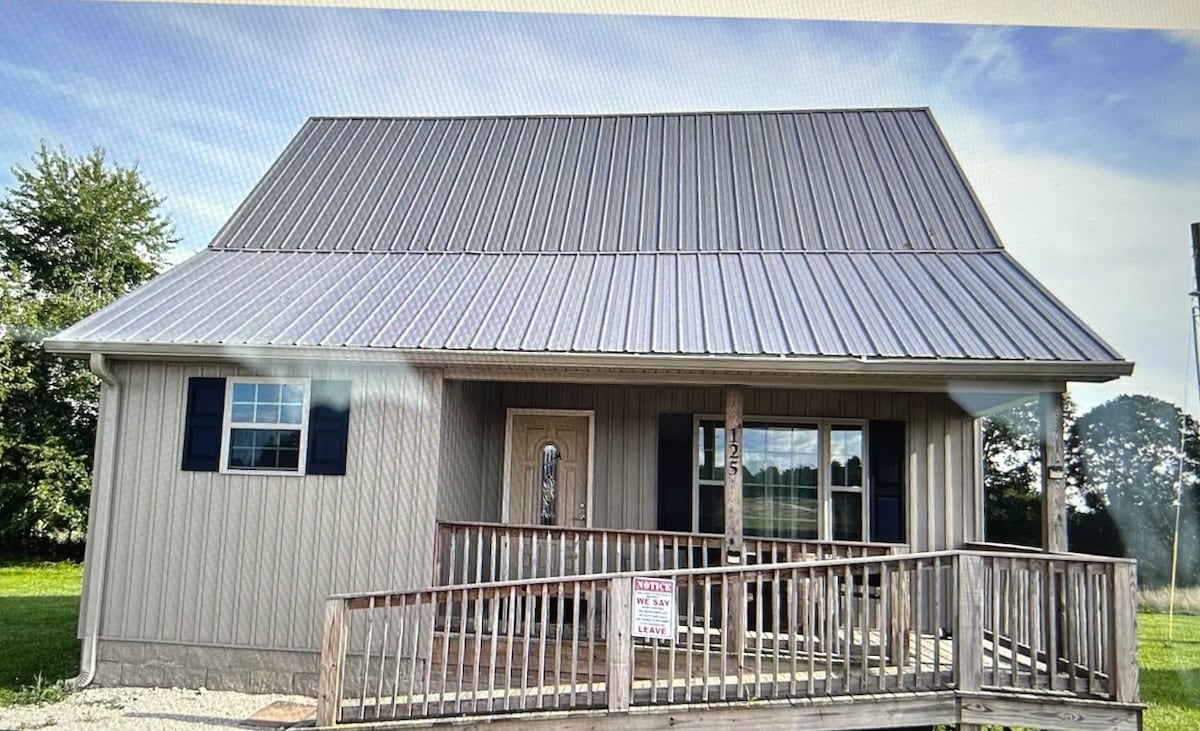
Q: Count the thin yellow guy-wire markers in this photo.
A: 1